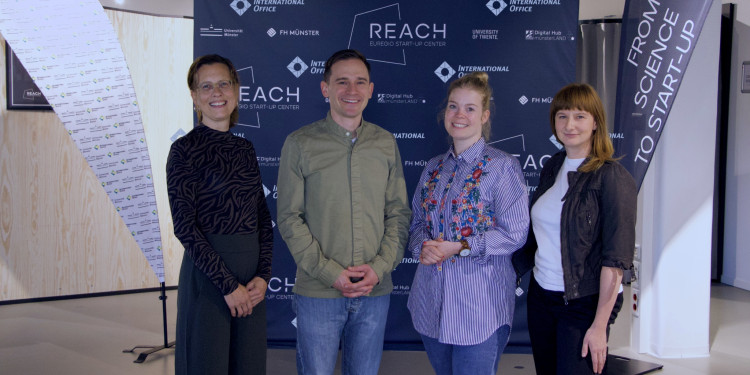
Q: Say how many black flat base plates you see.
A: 1